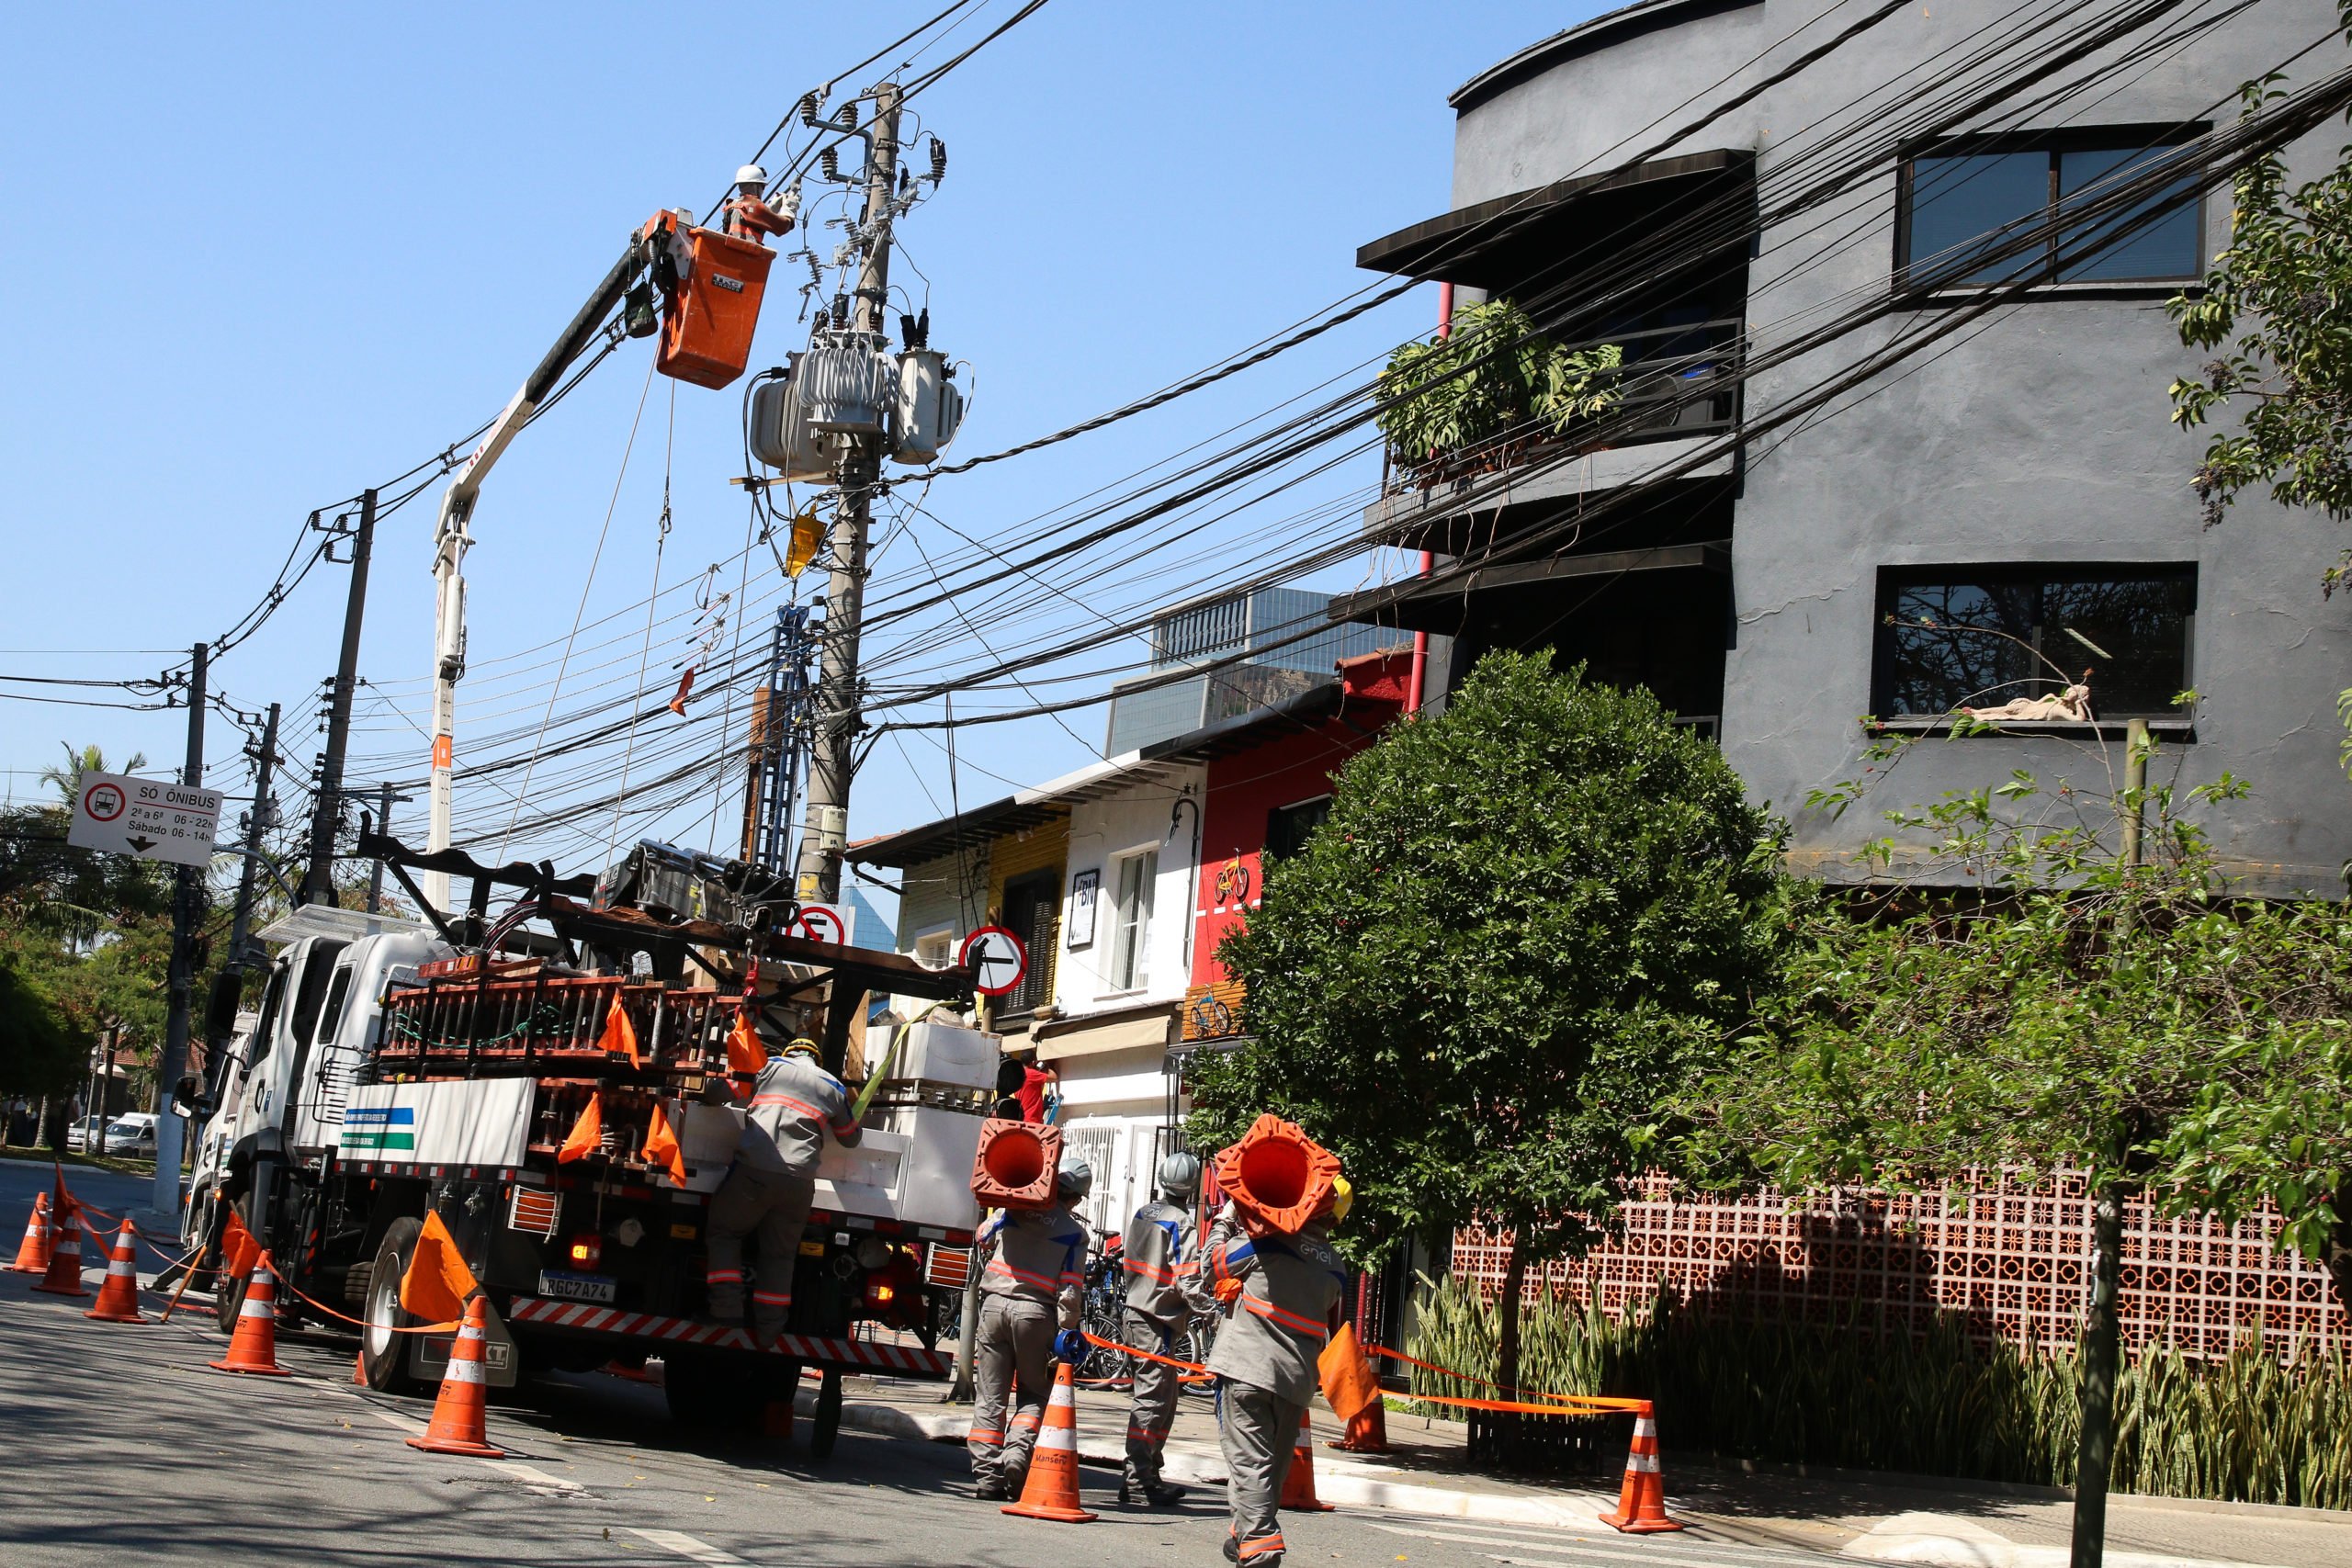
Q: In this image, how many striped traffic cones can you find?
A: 9